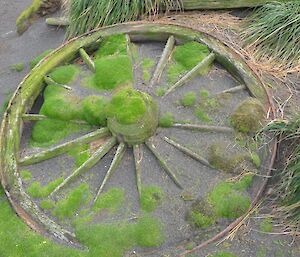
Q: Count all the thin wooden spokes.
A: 14